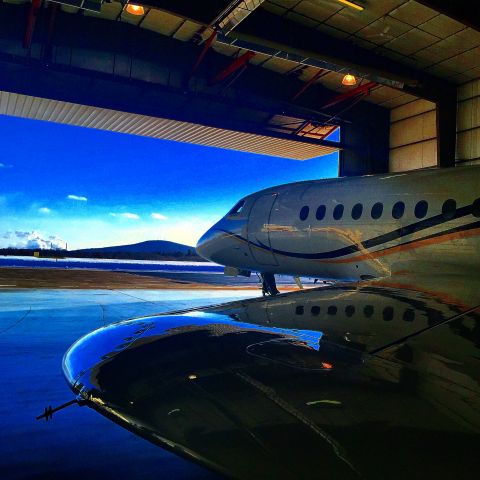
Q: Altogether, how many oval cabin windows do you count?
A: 9